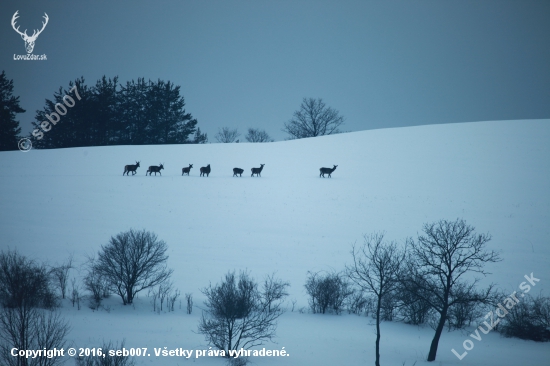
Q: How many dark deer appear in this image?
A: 7